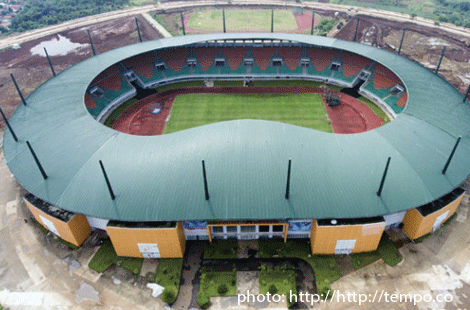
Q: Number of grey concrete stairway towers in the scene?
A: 0